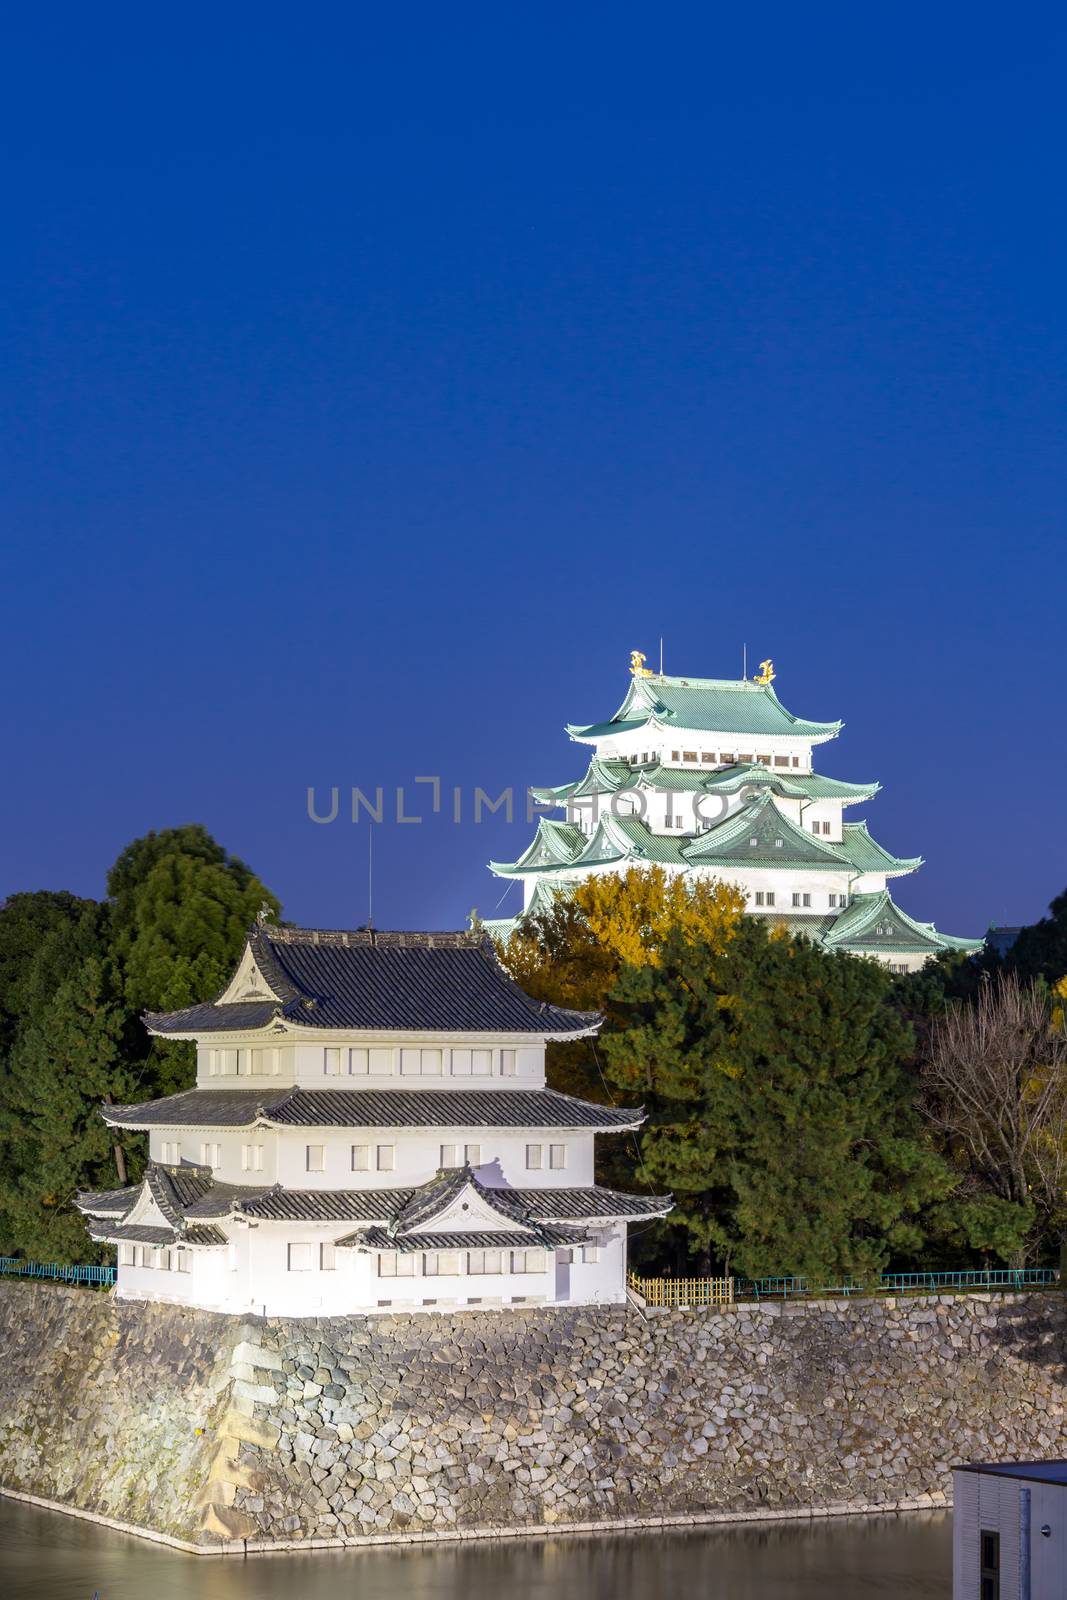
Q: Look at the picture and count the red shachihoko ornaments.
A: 0